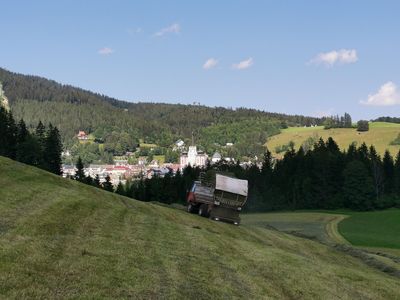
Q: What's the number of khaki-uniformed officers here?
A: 0